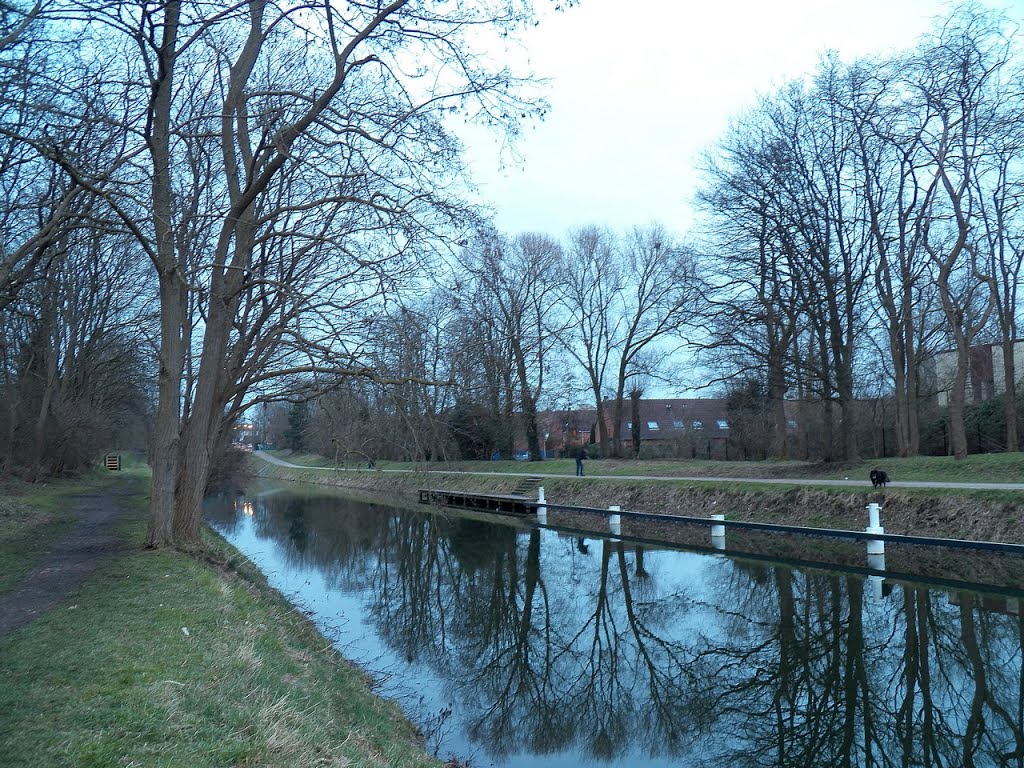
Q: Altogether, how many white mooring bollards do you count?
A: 4